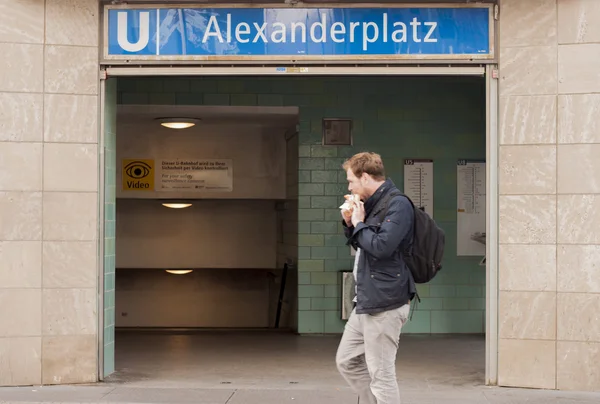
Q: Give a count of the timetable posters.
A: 2